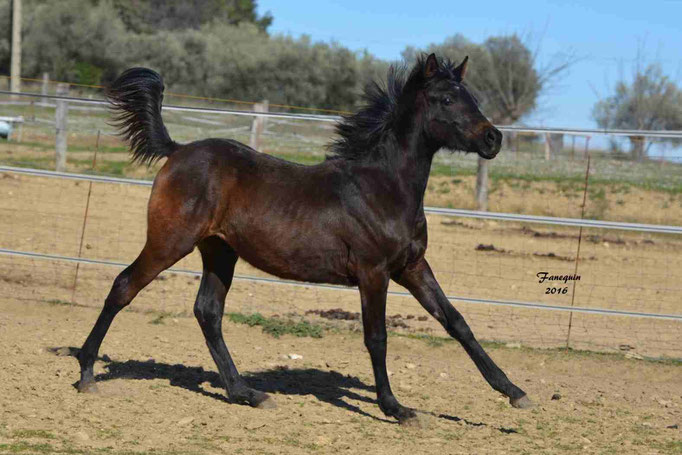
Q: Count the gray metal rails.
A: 3